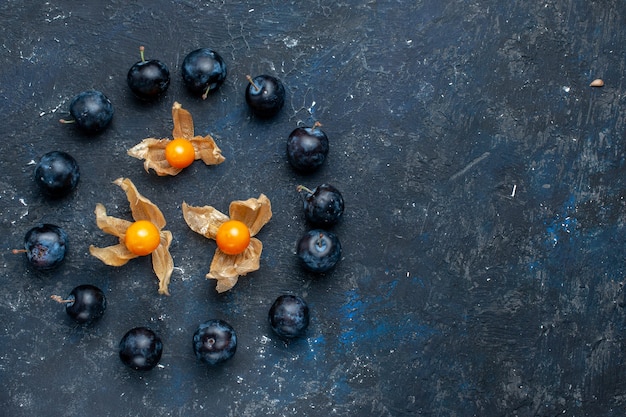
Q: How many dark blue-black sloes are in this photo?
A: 13